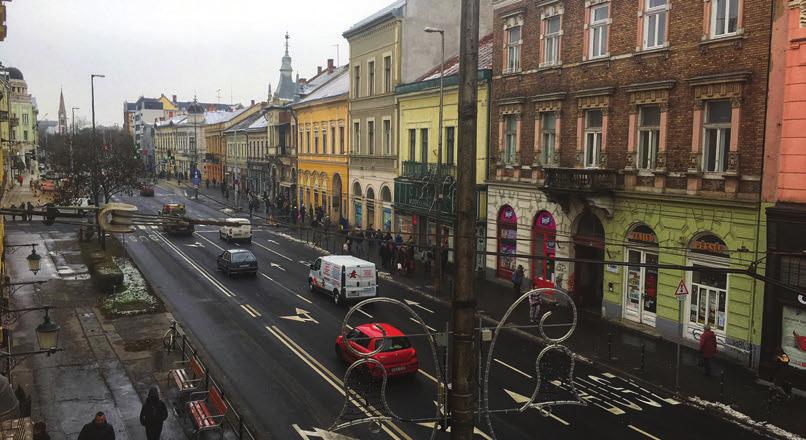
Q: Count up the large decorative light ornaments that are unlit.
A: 2